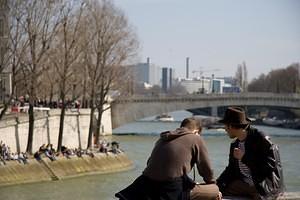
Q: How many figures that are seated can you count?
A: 2